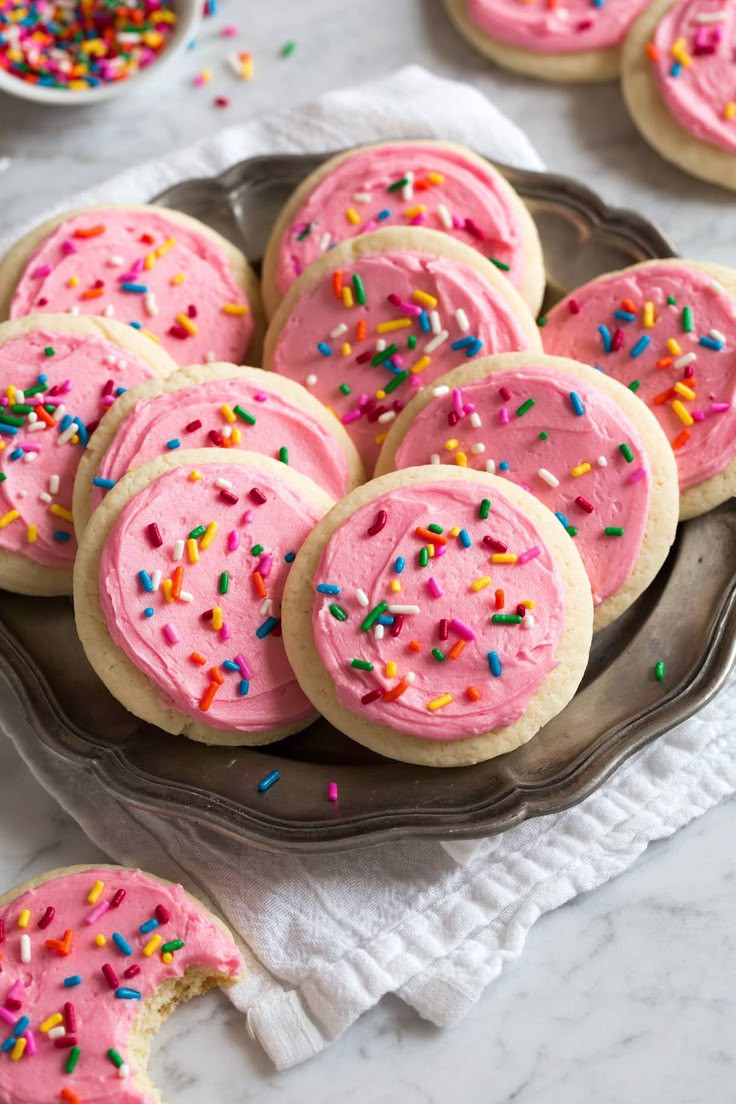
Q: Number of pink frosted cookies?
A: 12